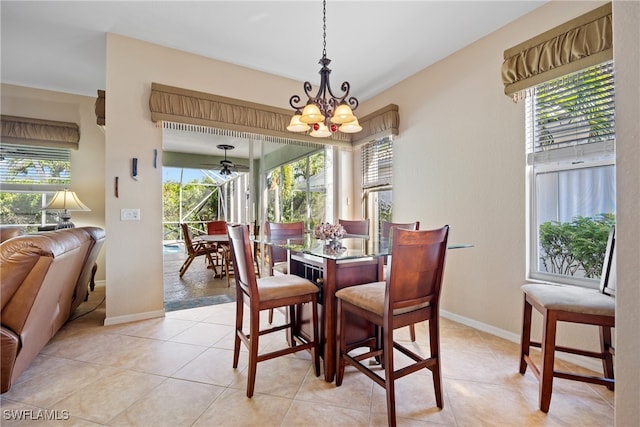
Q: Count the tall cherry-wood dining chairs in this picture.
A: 6